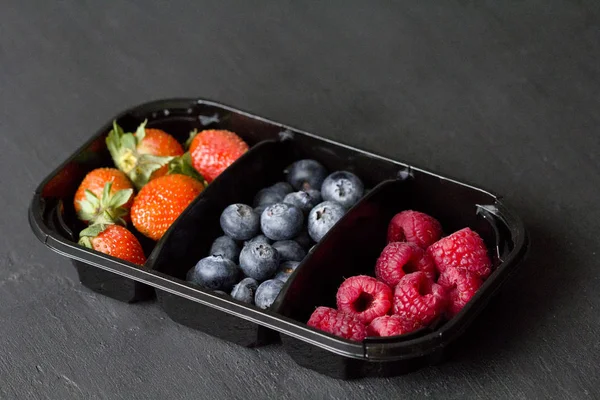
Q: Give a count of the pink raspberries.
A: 8